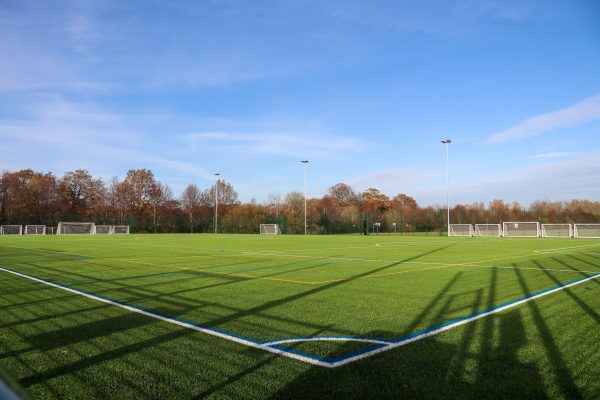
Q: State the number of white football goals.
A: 11